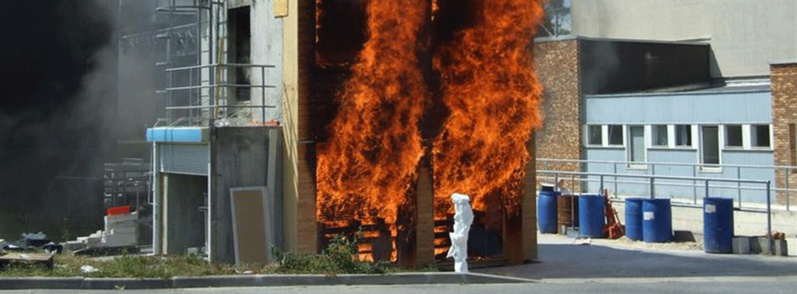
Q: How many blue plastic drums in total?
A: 5